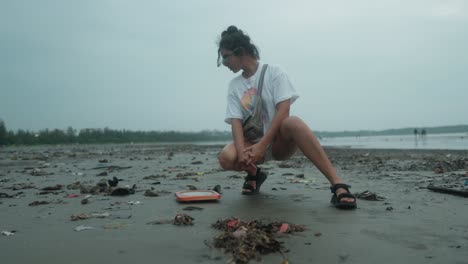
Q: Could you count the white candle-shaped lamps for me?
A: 0